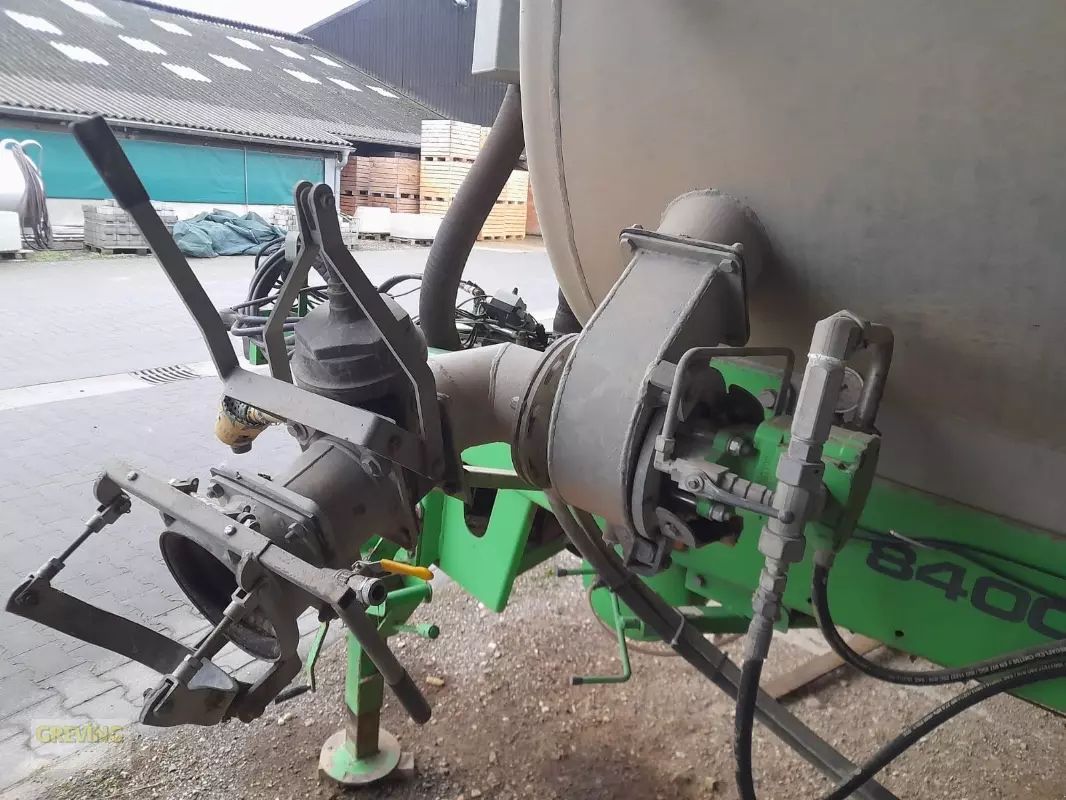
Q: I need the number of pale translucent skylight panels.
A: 13